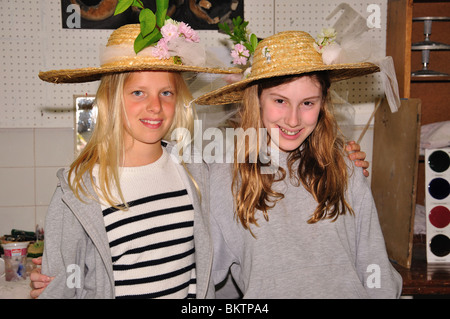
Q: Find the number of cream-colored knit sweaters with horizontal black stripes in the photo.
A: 1